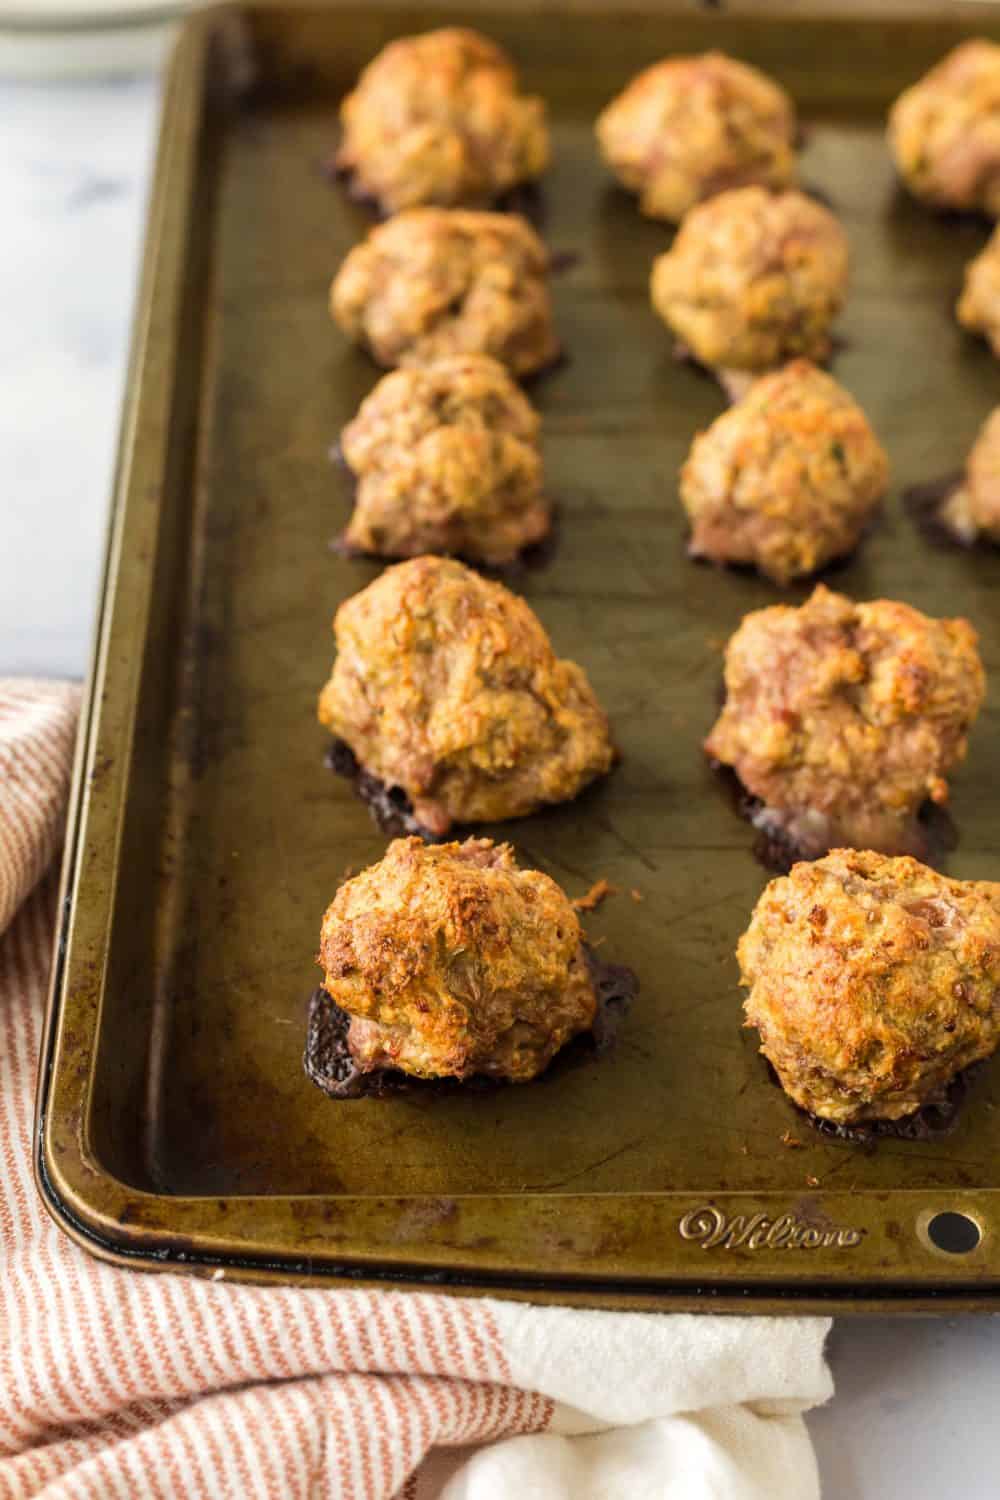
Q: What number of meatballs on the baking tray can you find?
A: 13